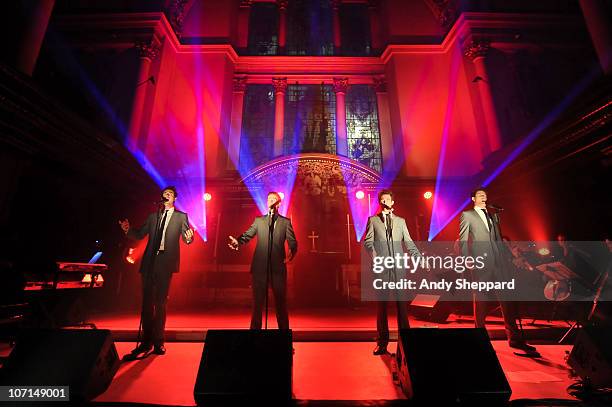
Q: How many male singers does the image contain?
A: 4